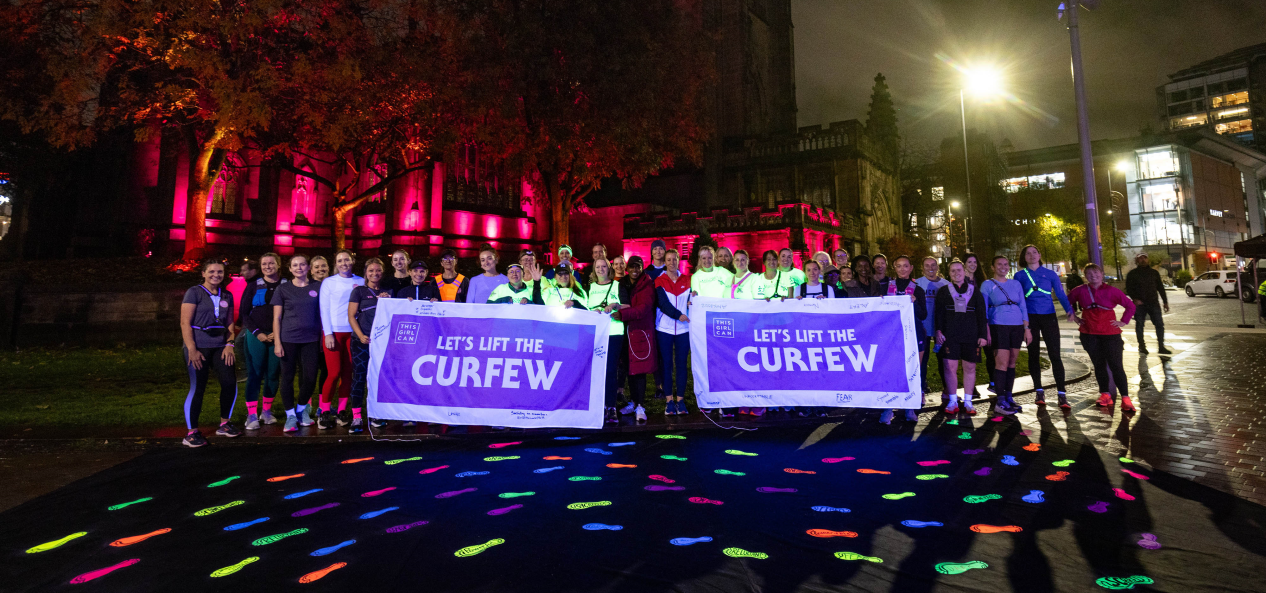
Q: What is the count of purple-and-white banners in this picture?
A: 2